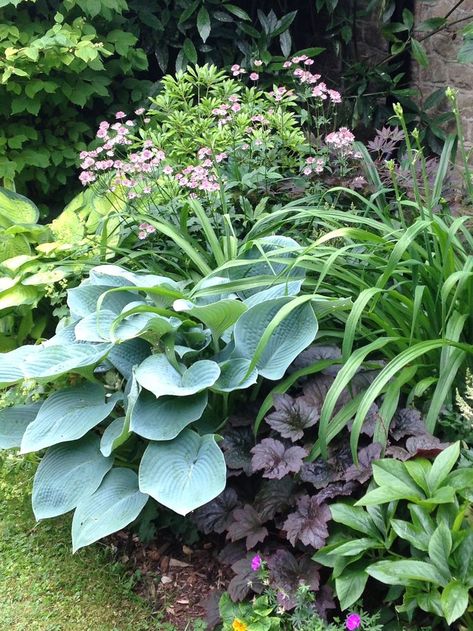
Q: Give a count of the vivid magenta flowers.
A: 2